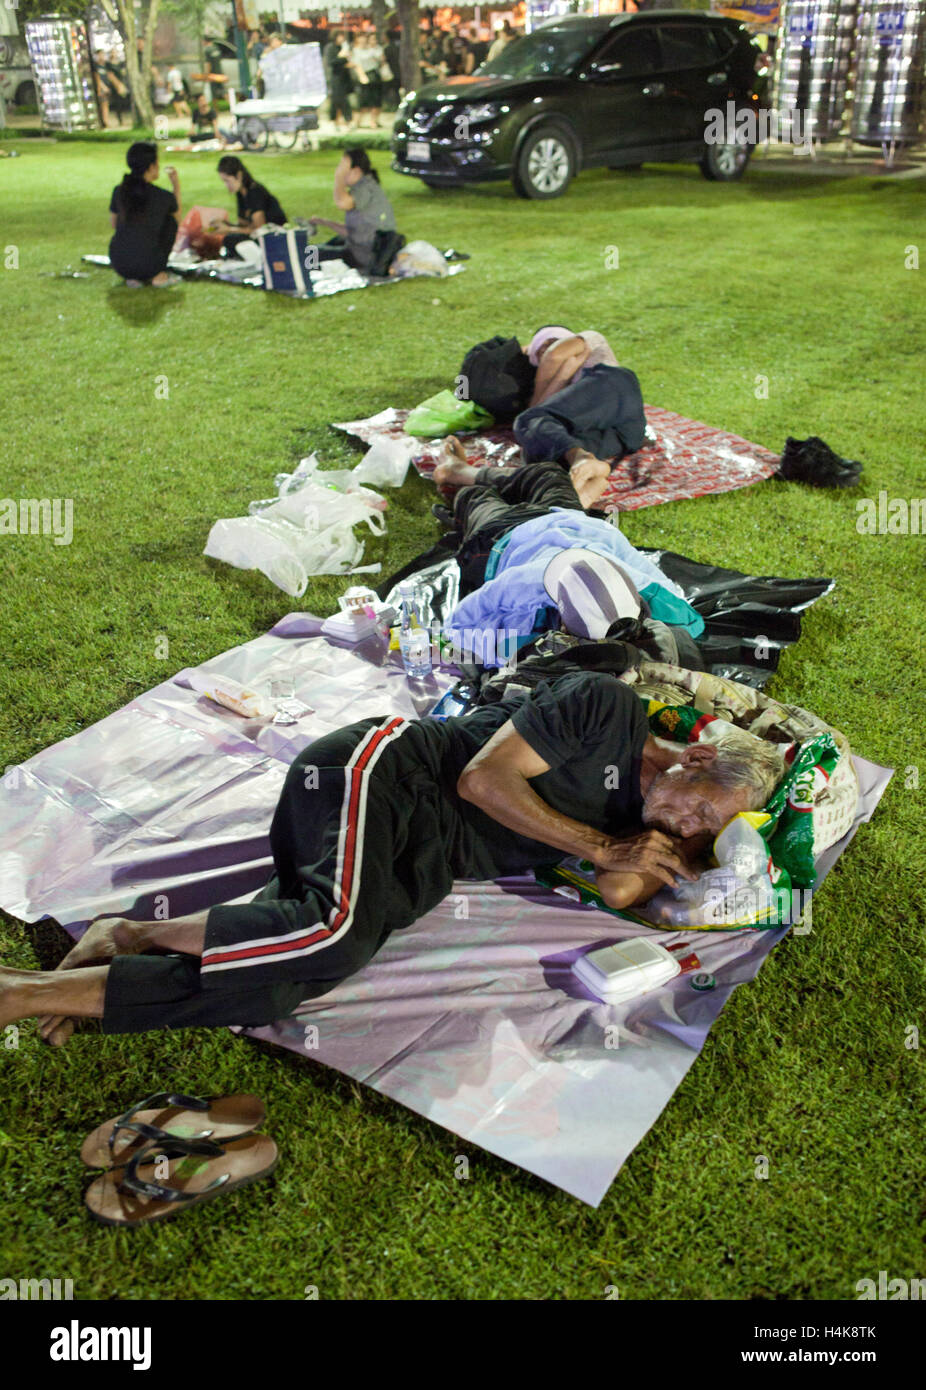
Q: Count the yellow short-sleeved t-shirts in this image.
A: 0